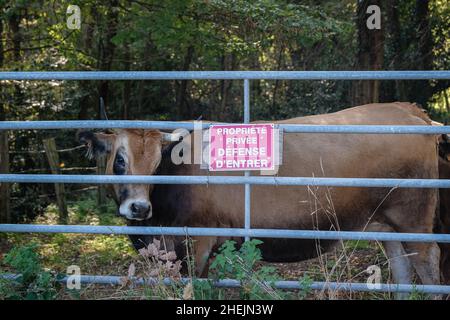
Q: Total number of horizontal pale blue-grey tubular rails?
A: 5